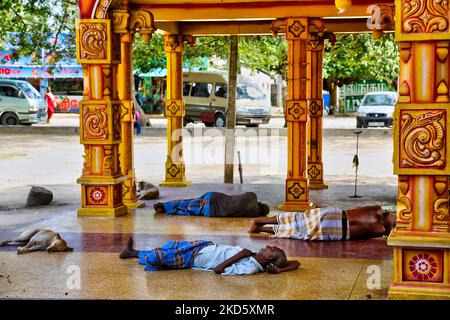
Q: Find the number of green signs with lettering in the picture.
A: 1